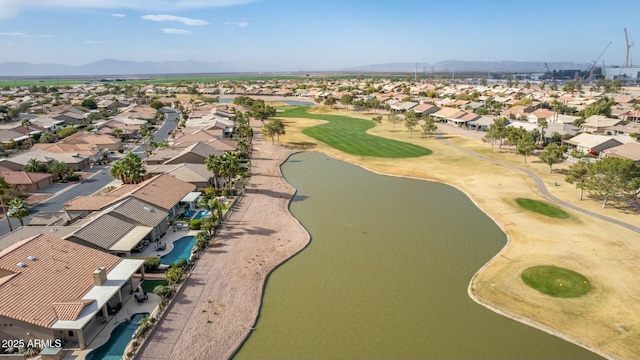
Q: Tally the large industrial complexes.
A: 1